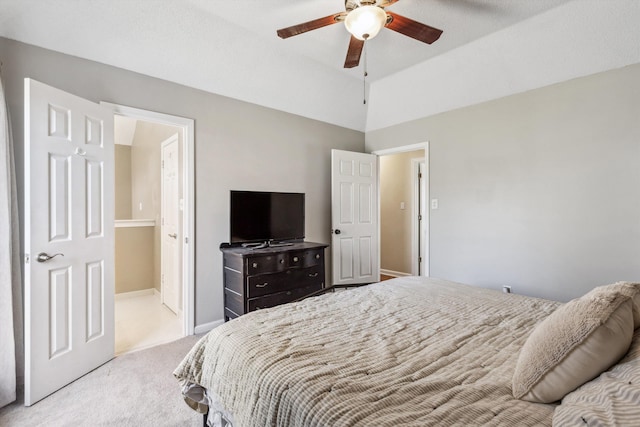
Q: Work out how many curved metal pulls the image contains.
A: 2